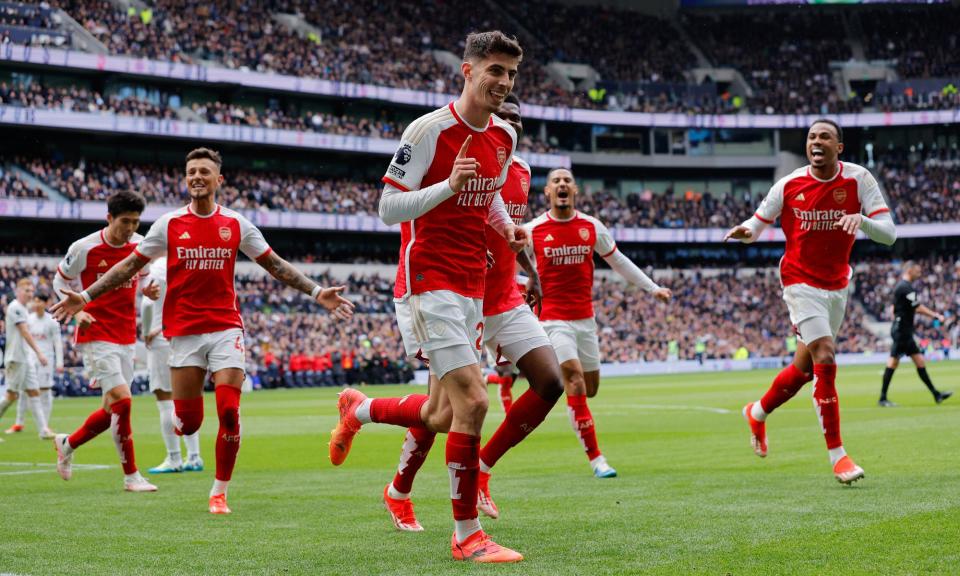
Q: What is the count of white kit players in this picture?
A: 3